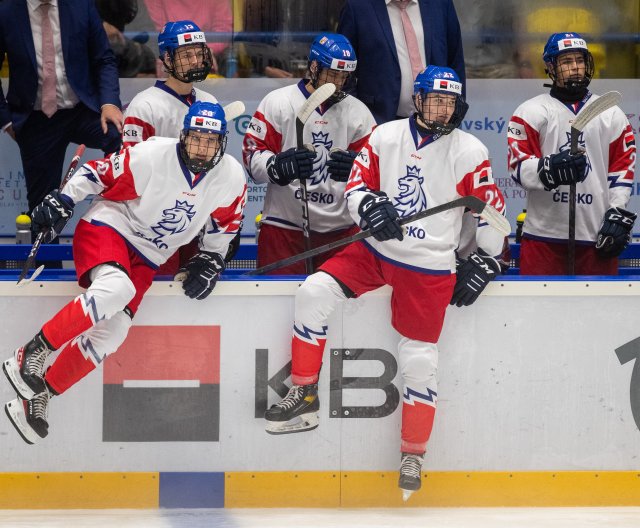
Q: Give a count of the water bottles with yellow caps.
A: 3